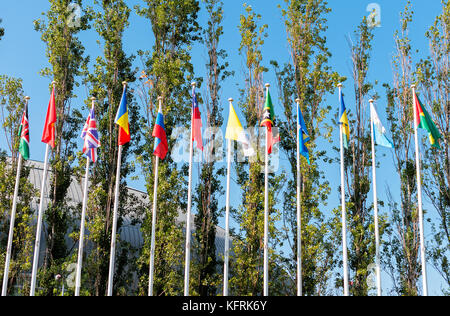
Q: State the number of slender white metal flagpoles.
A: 12